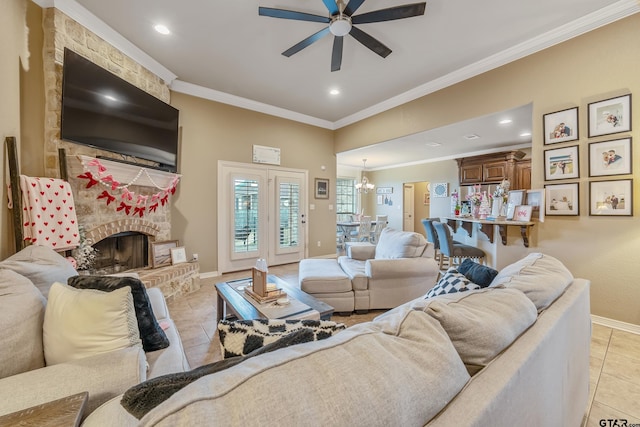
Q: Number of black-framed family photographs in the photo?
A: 6